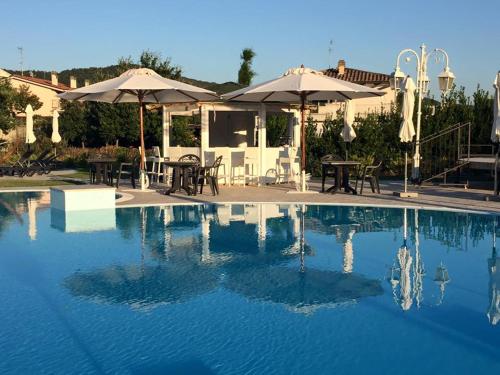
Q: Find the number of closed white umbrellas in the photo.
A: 5